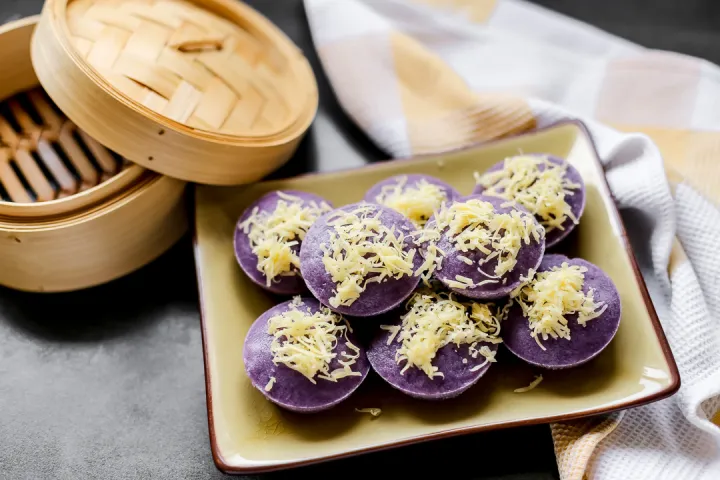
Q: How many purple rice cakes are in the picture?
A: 8